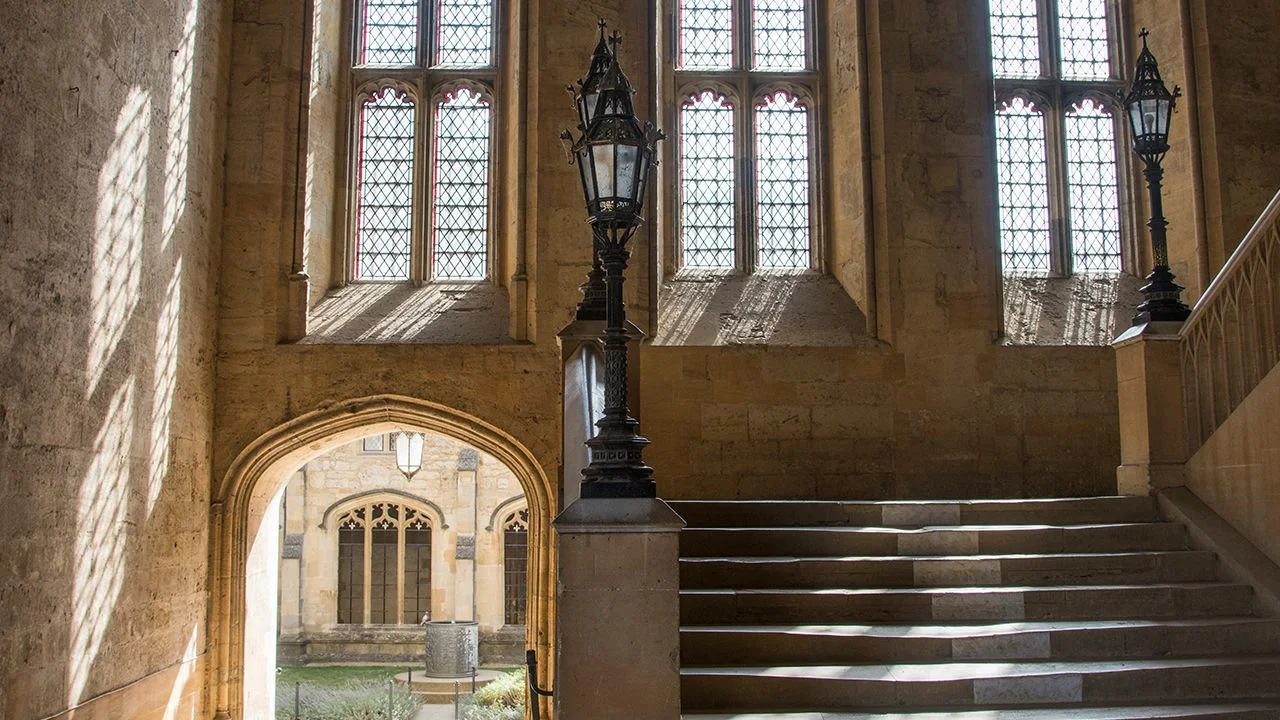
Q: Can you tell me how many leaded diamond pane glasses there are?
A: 12